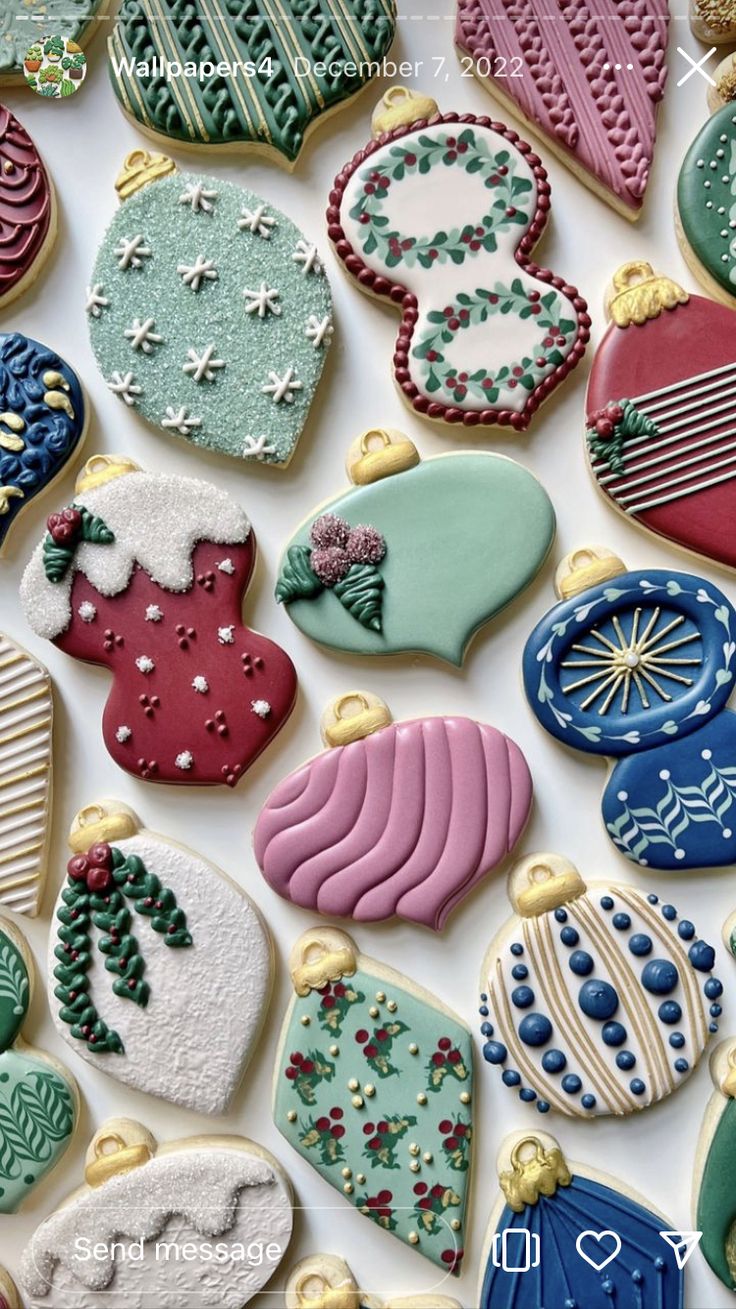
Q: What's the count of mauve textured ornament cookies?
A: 2